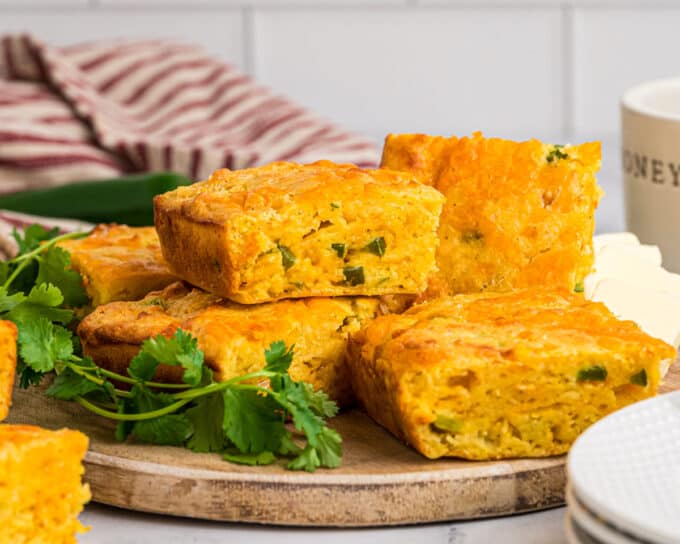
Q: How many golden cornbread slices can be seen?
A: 7